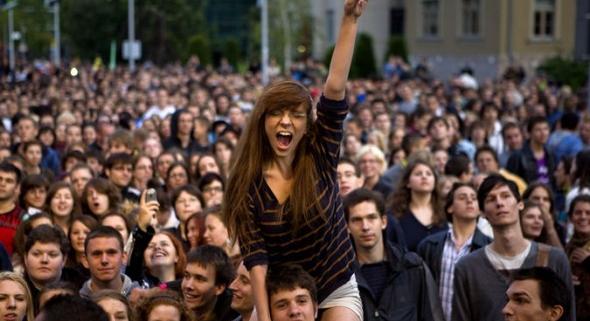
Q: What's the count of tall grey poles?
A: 4